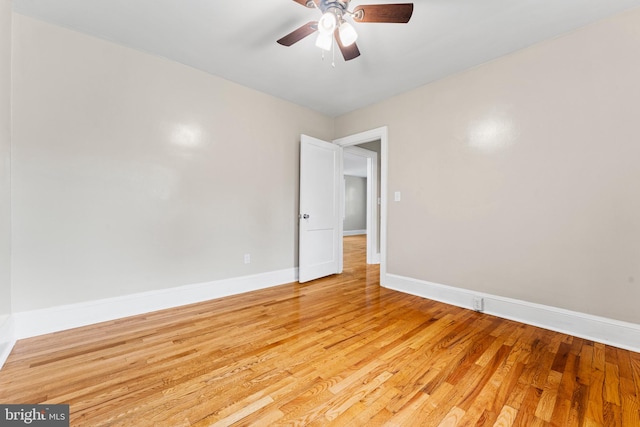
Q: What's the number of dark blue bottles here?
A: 0